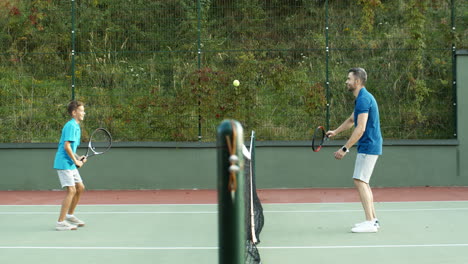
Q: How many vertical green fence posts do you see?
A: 4